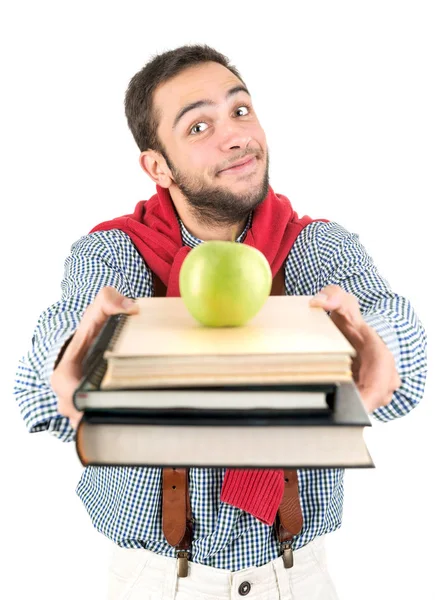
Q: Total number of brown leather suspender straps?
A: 2